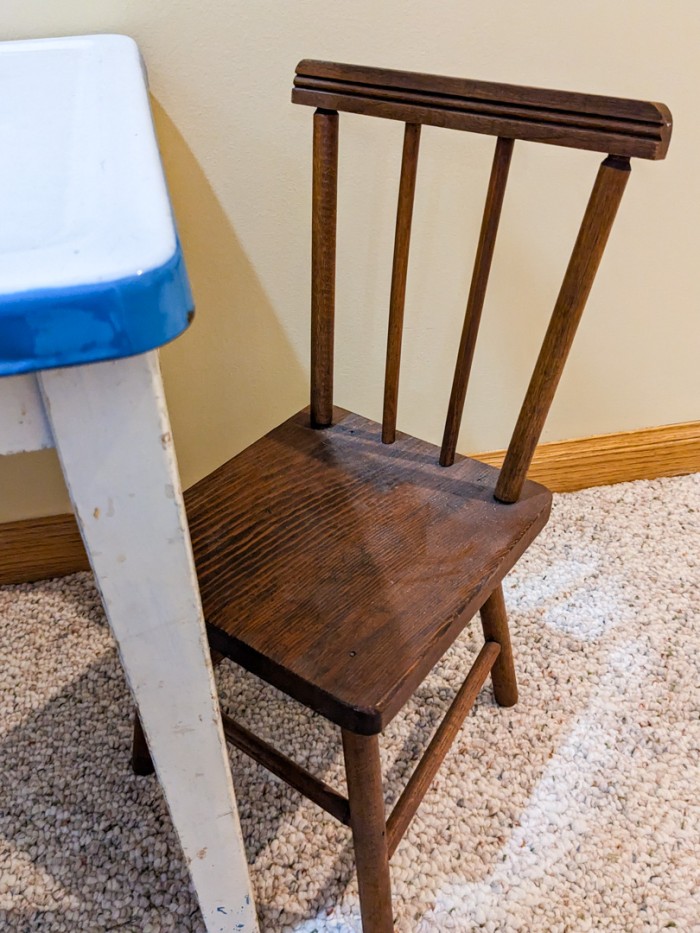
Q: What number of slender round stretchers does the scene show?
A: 2